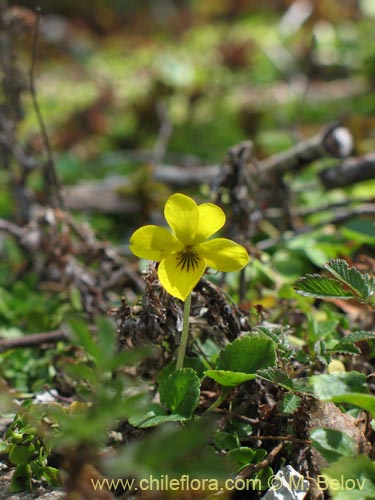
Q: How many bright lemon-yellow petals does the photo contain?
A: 5